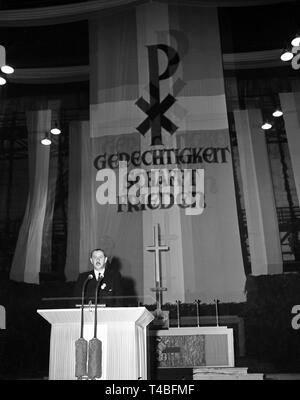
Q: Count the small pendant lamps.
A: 8